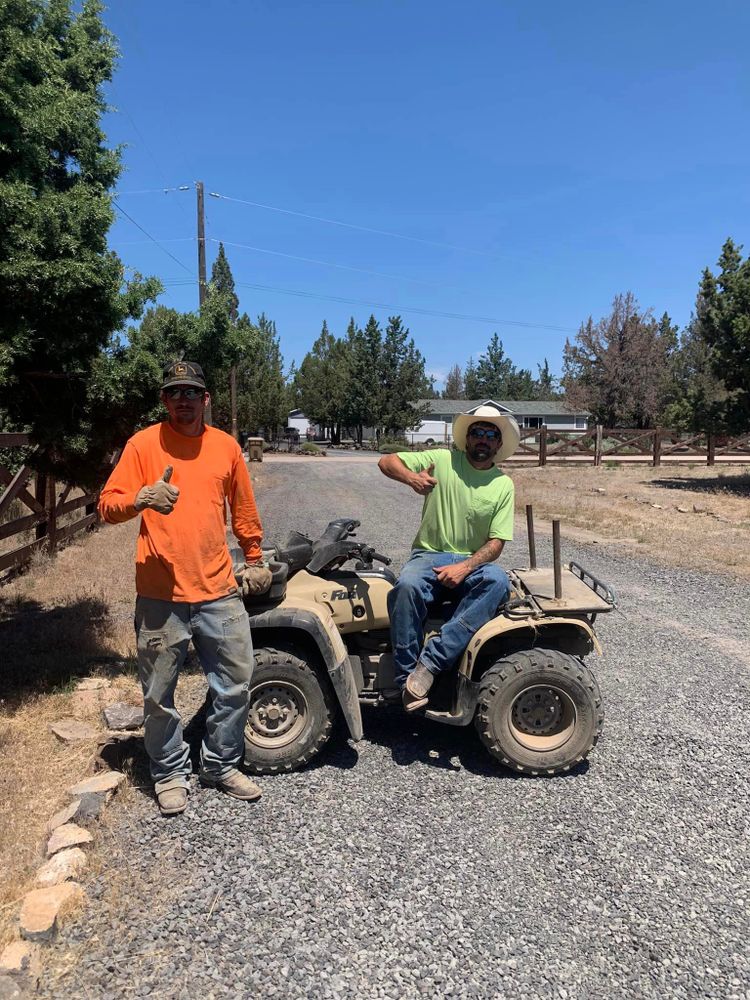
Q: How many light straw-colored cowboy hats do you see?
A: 1